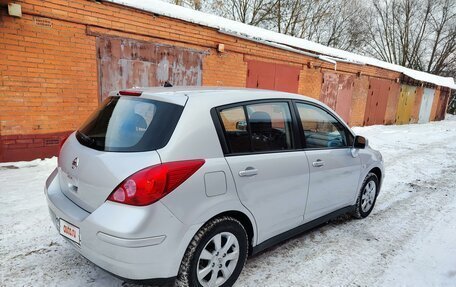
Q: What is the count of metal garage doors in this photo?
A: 7